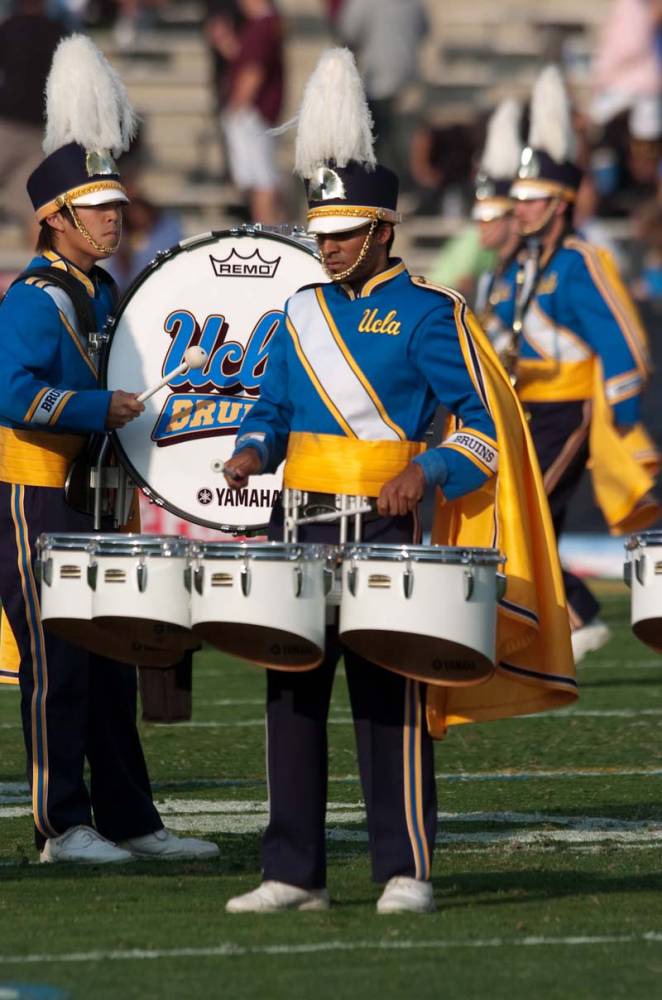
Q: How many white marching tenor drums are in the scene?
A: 5